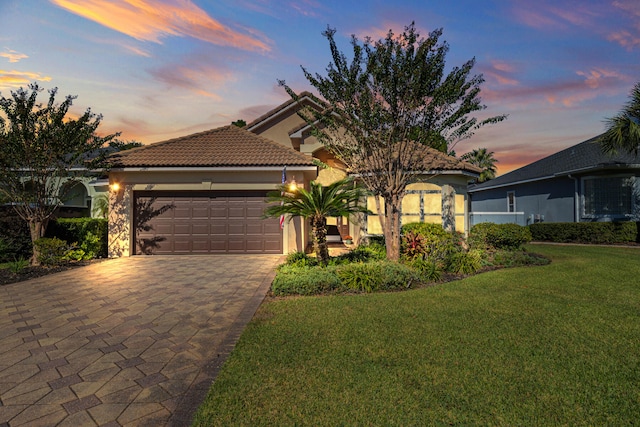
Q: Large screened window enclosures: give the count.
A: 1